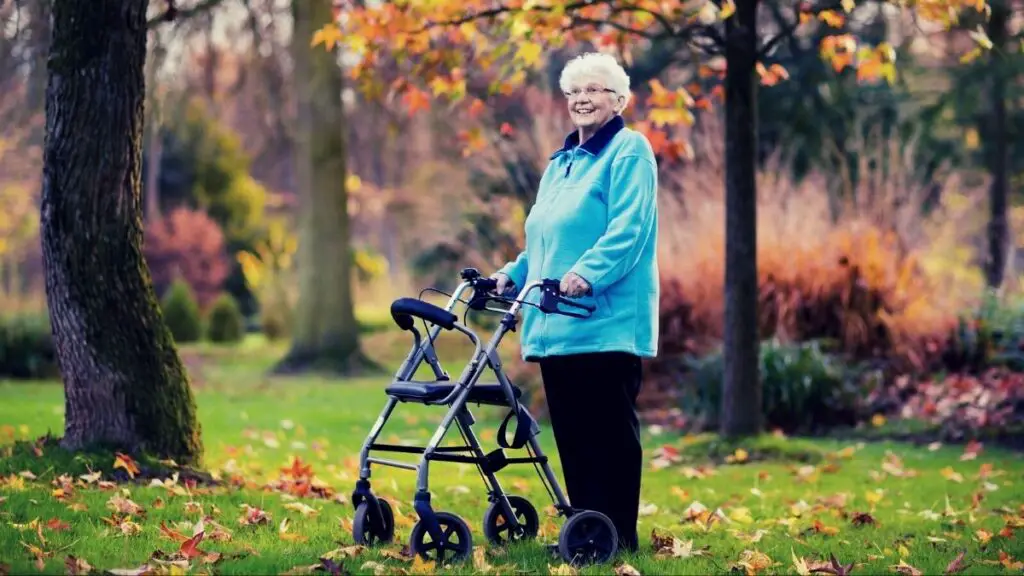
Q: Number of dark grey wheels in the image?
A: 4